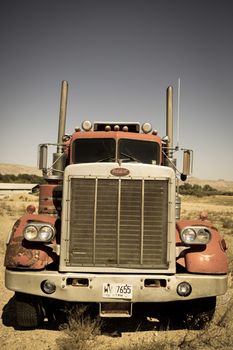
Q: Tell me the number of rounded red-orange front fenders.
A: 2